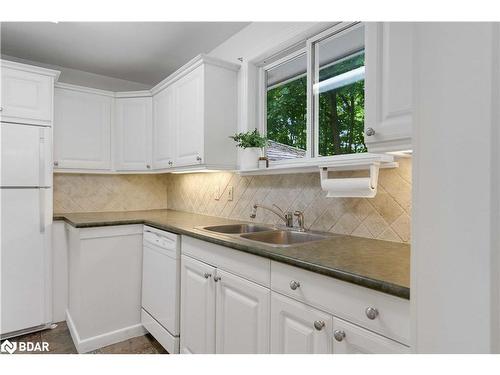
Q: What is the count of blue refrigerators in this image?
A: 0